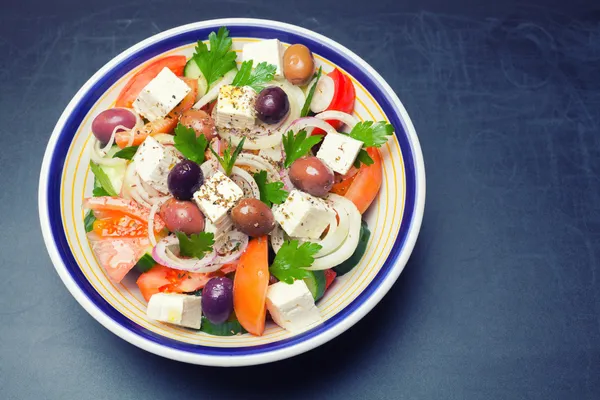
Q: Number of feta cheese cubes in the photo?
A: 9